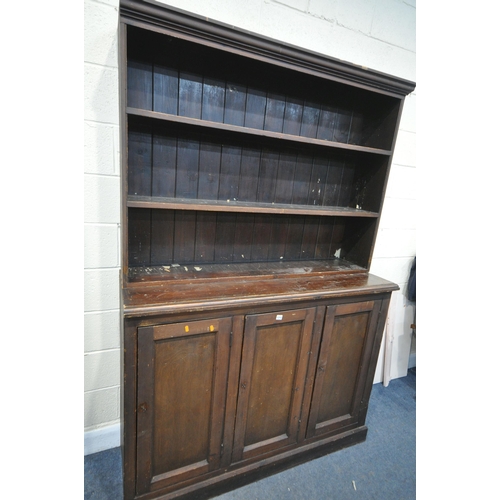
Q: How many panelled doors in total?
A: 3